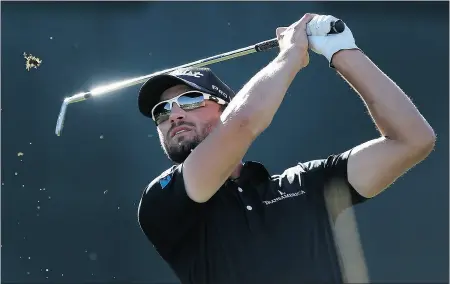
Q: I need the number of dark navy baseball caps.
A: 1